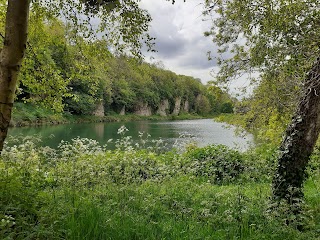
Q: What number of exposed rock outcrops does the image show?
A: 6